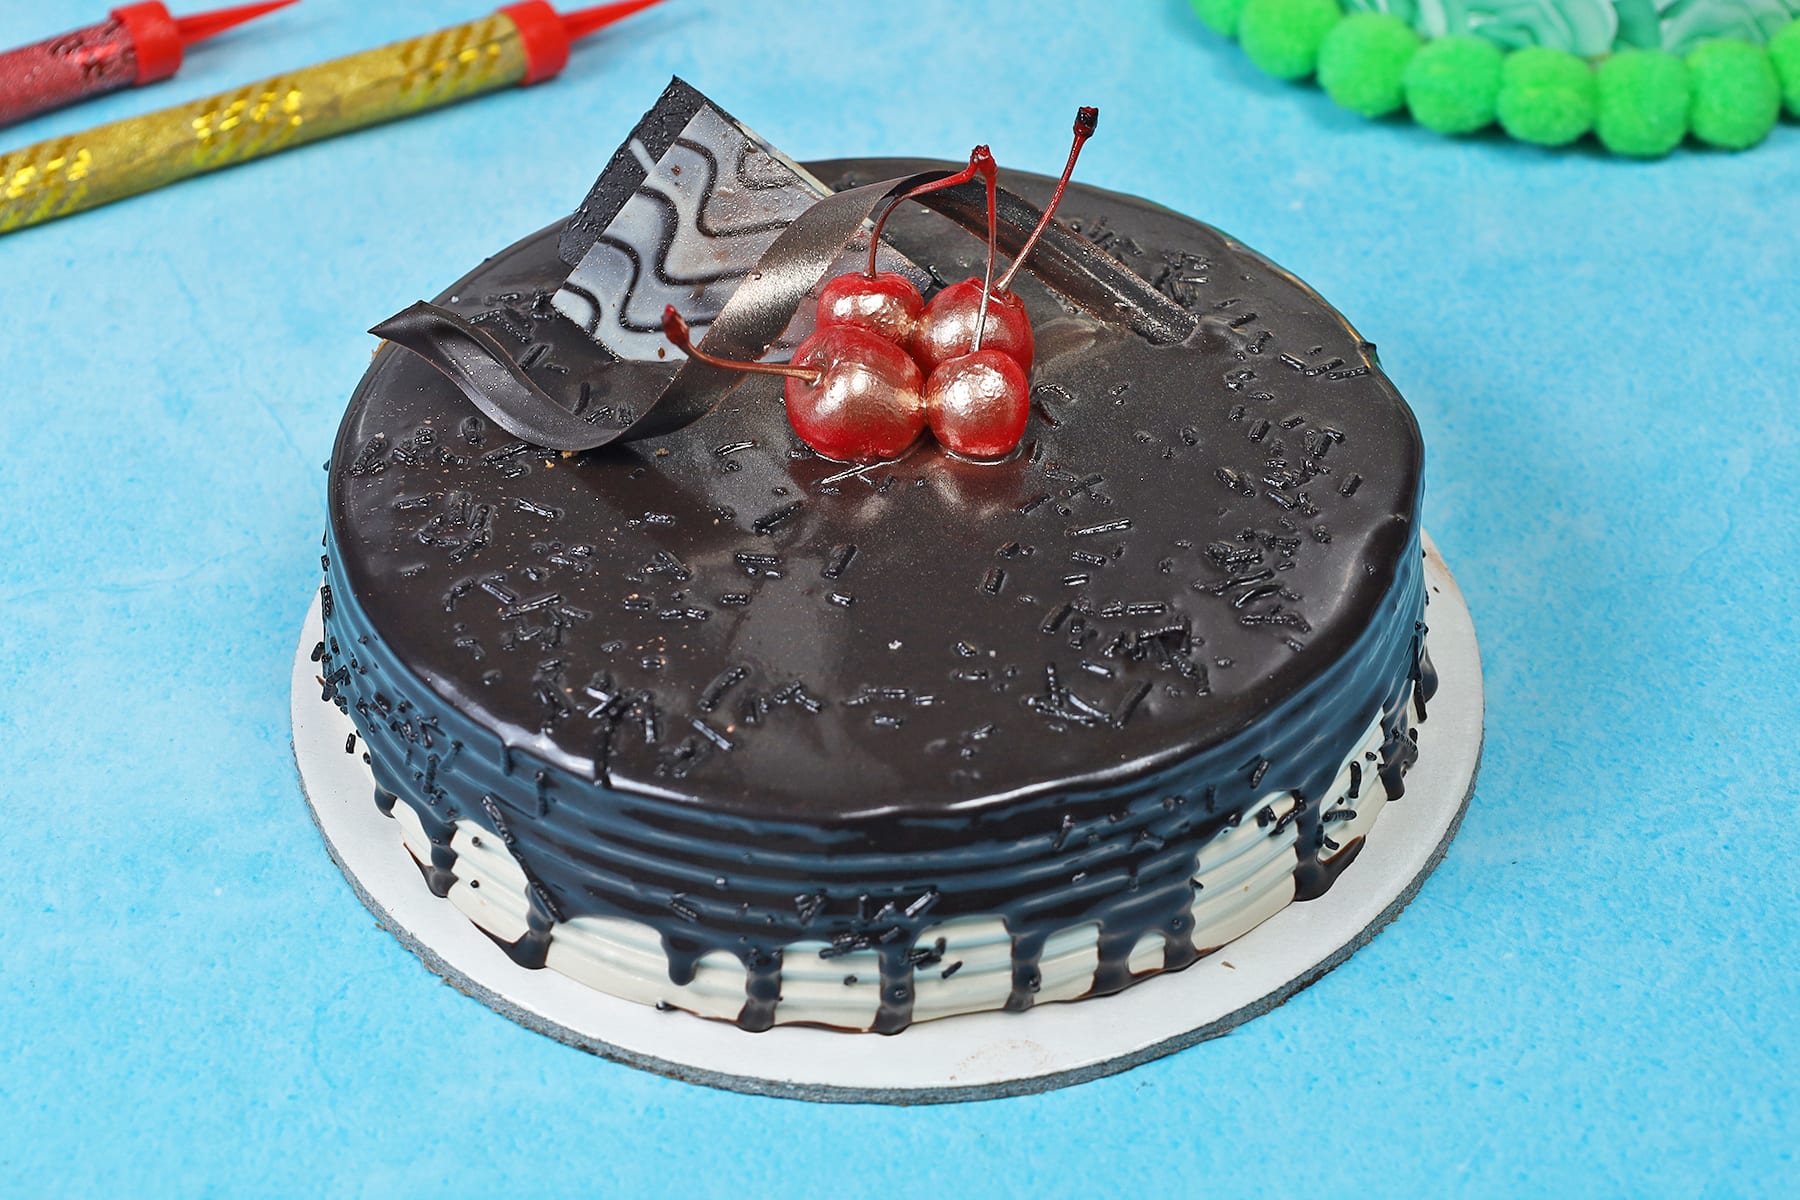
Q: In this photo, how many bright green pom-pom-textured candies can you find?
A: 8